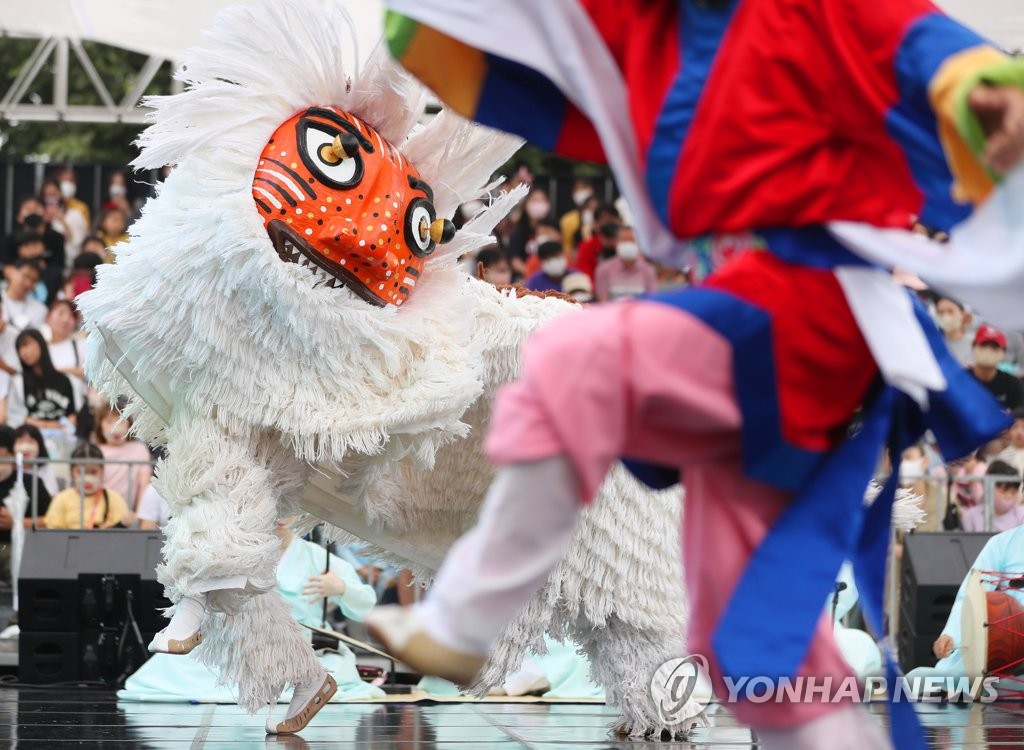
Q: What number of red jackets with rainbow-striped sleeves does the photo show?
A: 1